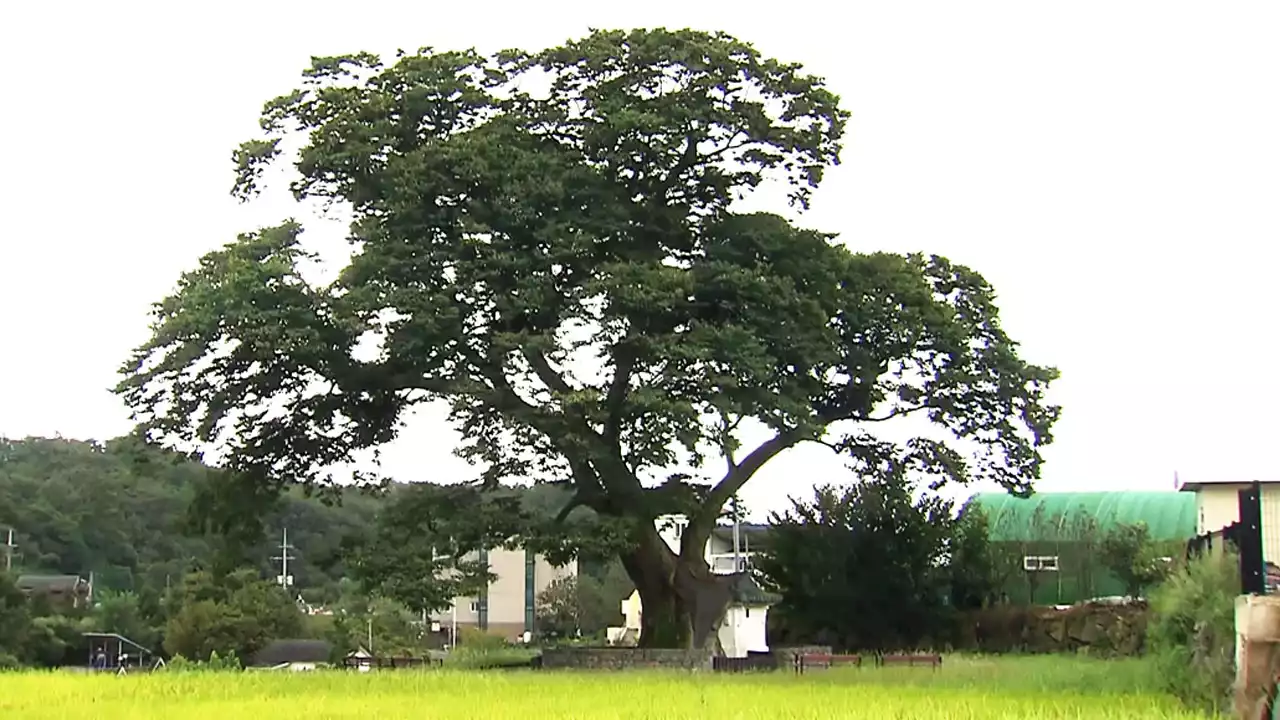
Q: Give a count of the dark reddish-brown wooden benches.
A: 2